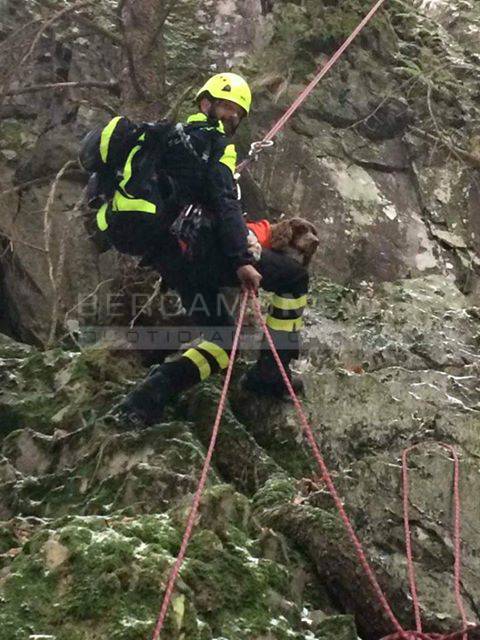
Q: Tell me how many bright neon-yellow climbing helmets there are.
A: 1